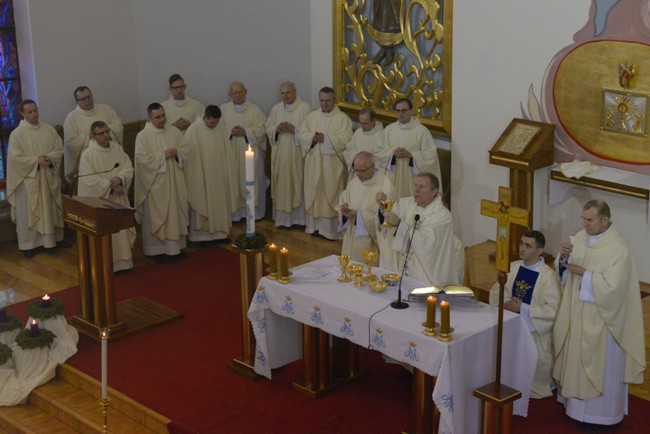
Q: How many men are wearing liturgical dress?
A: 15